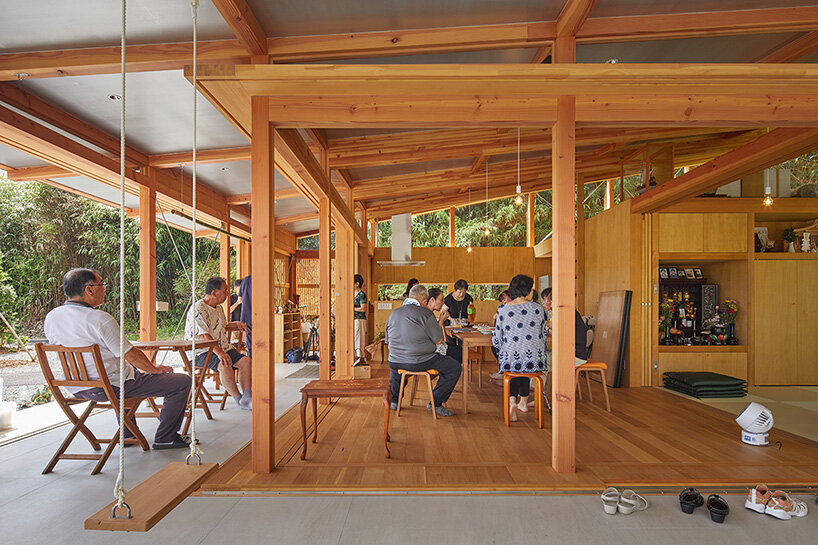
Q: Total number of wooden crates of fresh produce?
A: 0